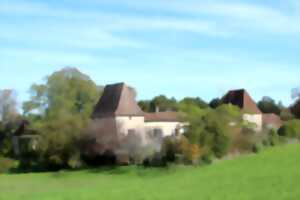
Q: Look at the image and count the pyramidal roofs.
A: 2